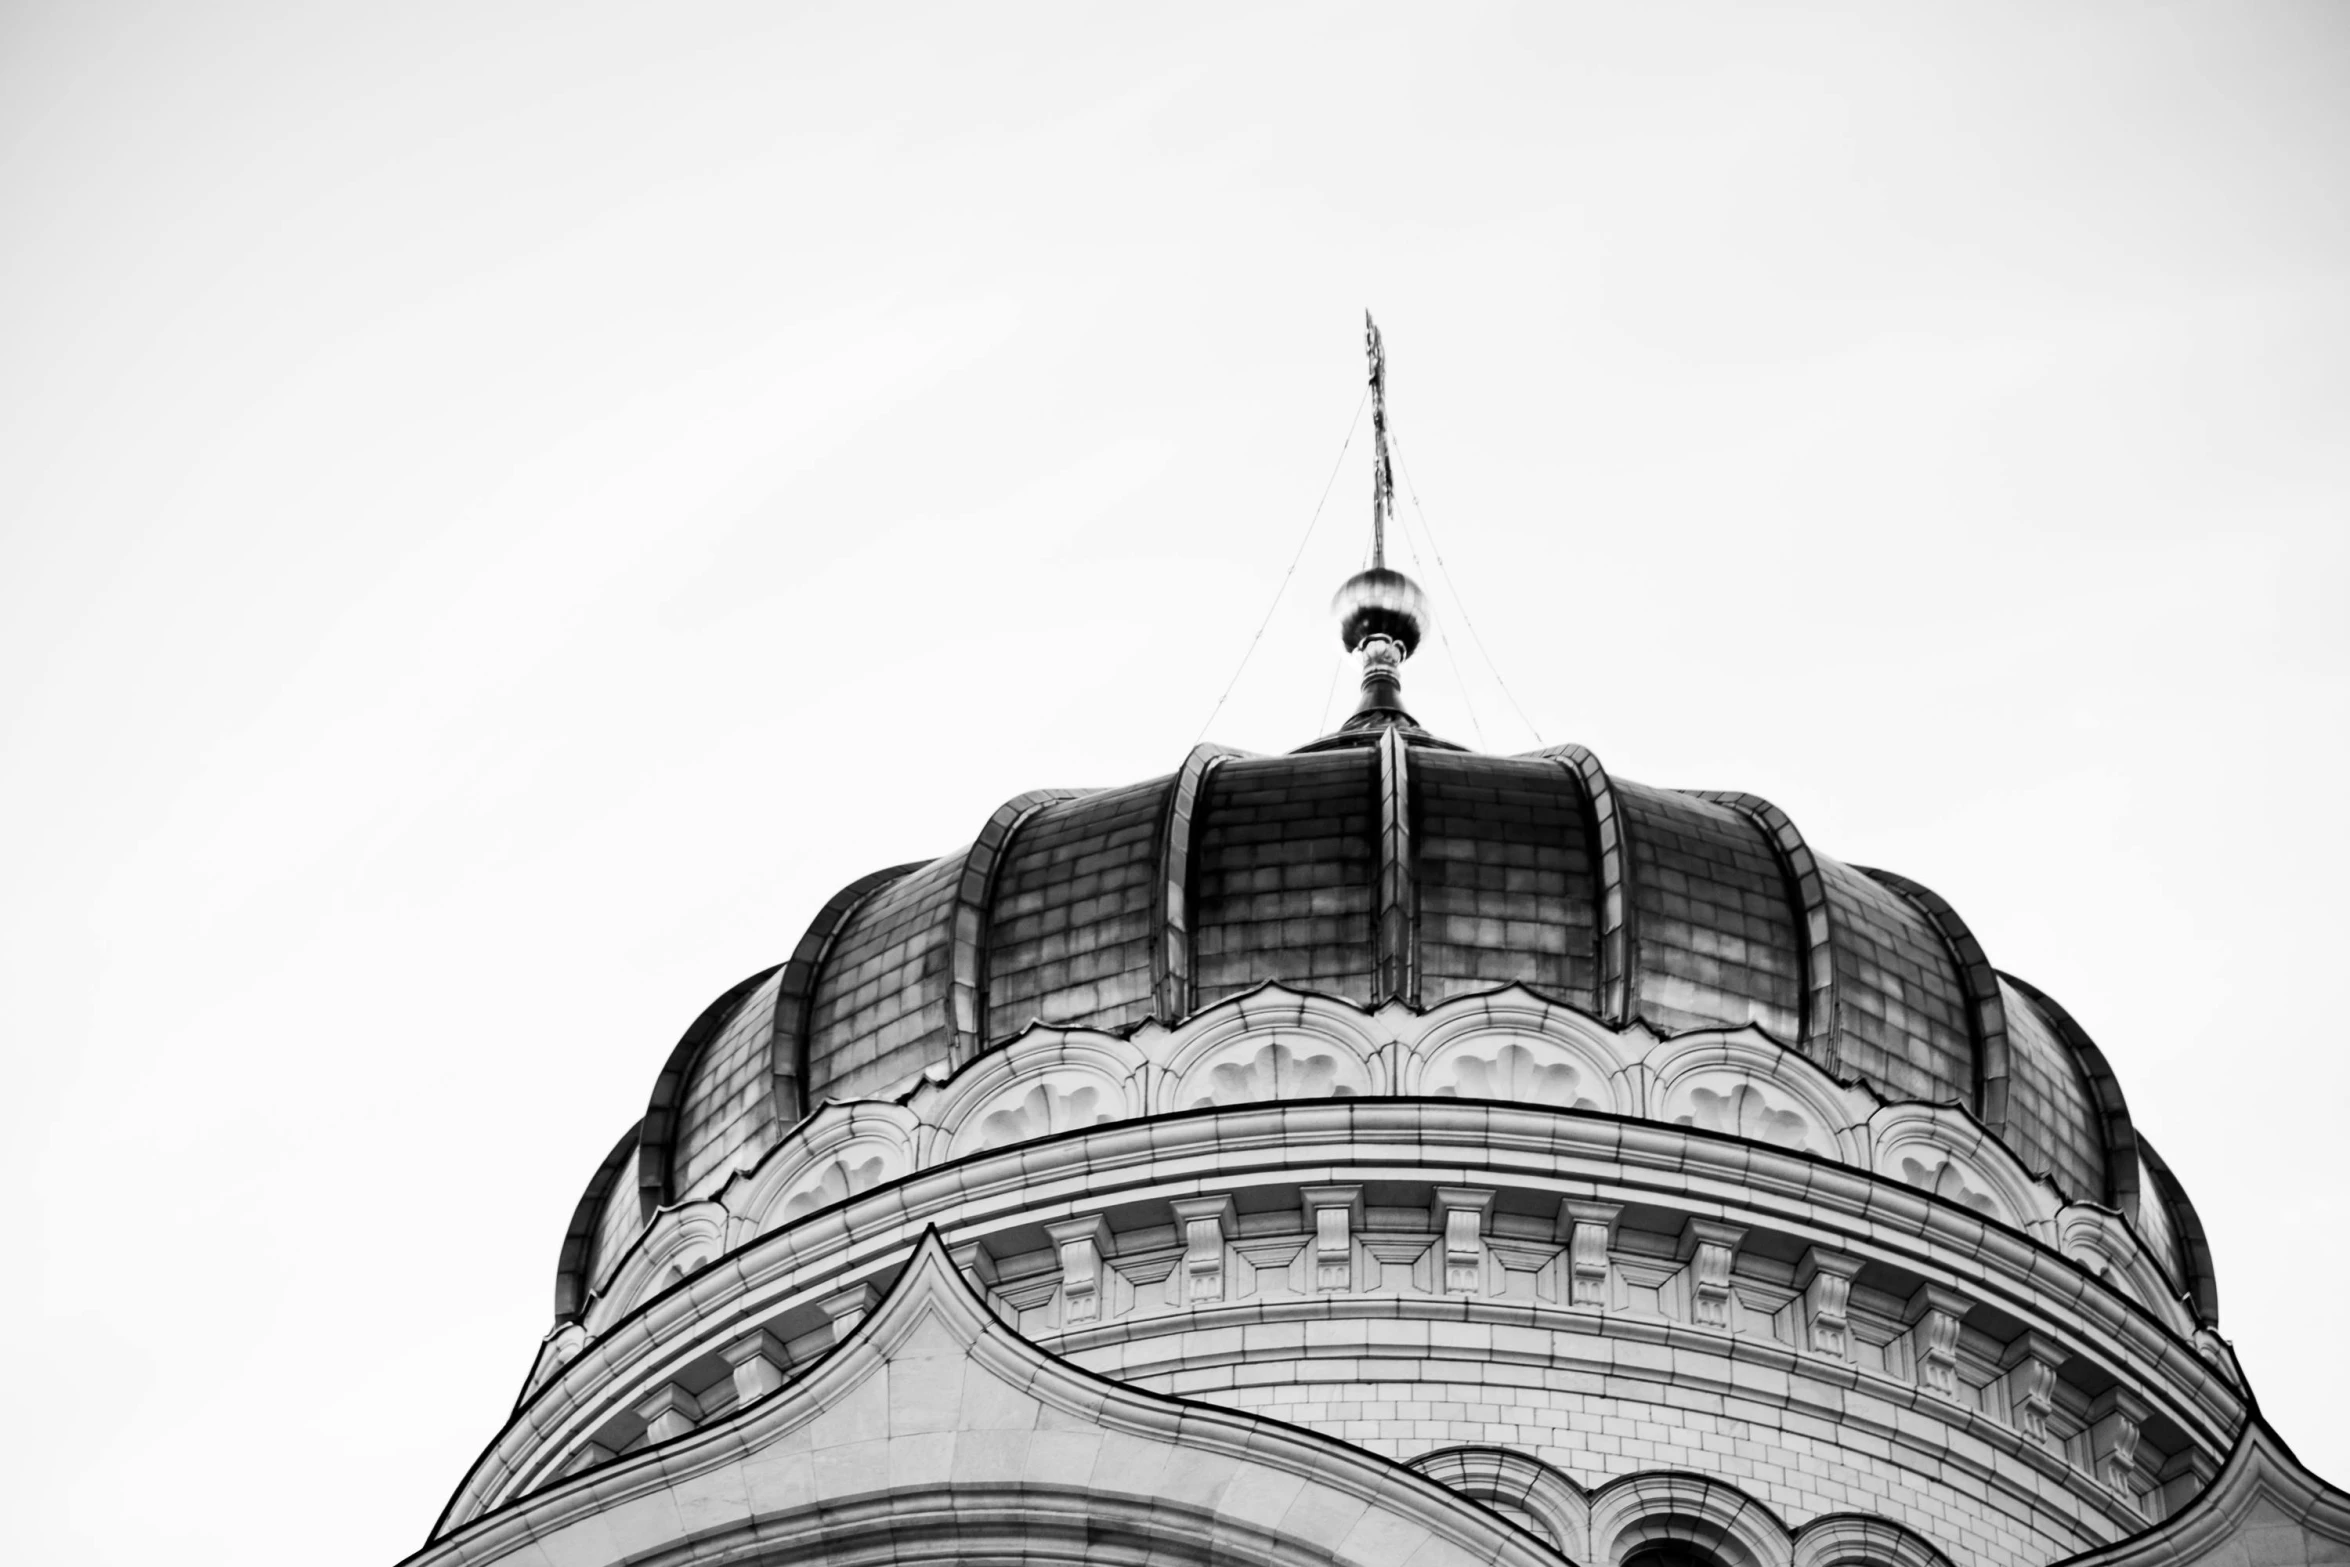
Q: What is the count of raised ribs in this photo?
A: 11